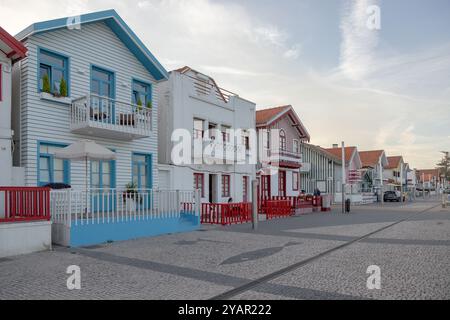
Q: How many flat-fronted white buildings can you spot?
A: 1